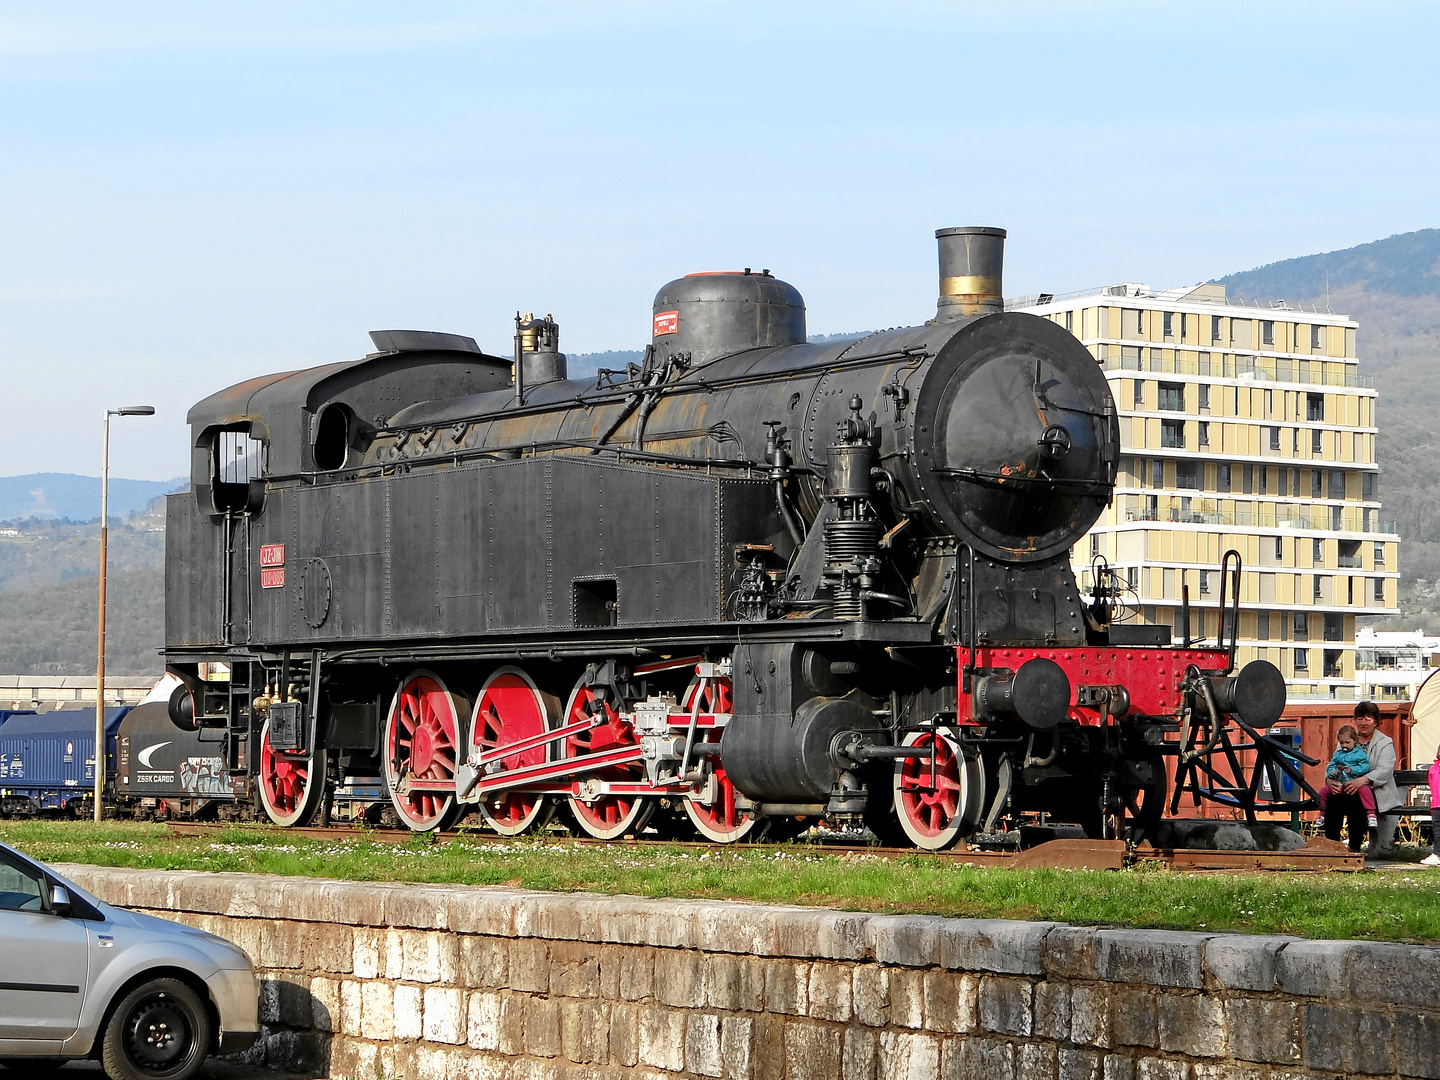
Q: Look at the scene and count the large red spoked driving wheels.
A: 4